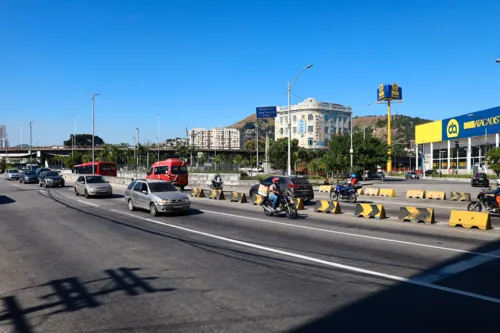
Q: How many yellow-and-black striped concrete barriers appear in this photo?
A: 9